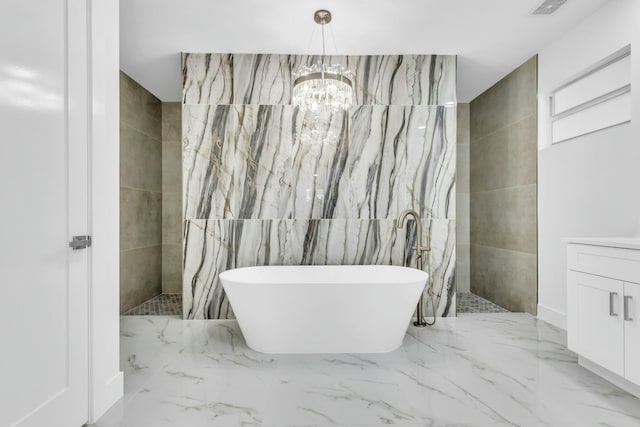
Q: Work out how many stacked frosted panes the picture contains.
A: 2